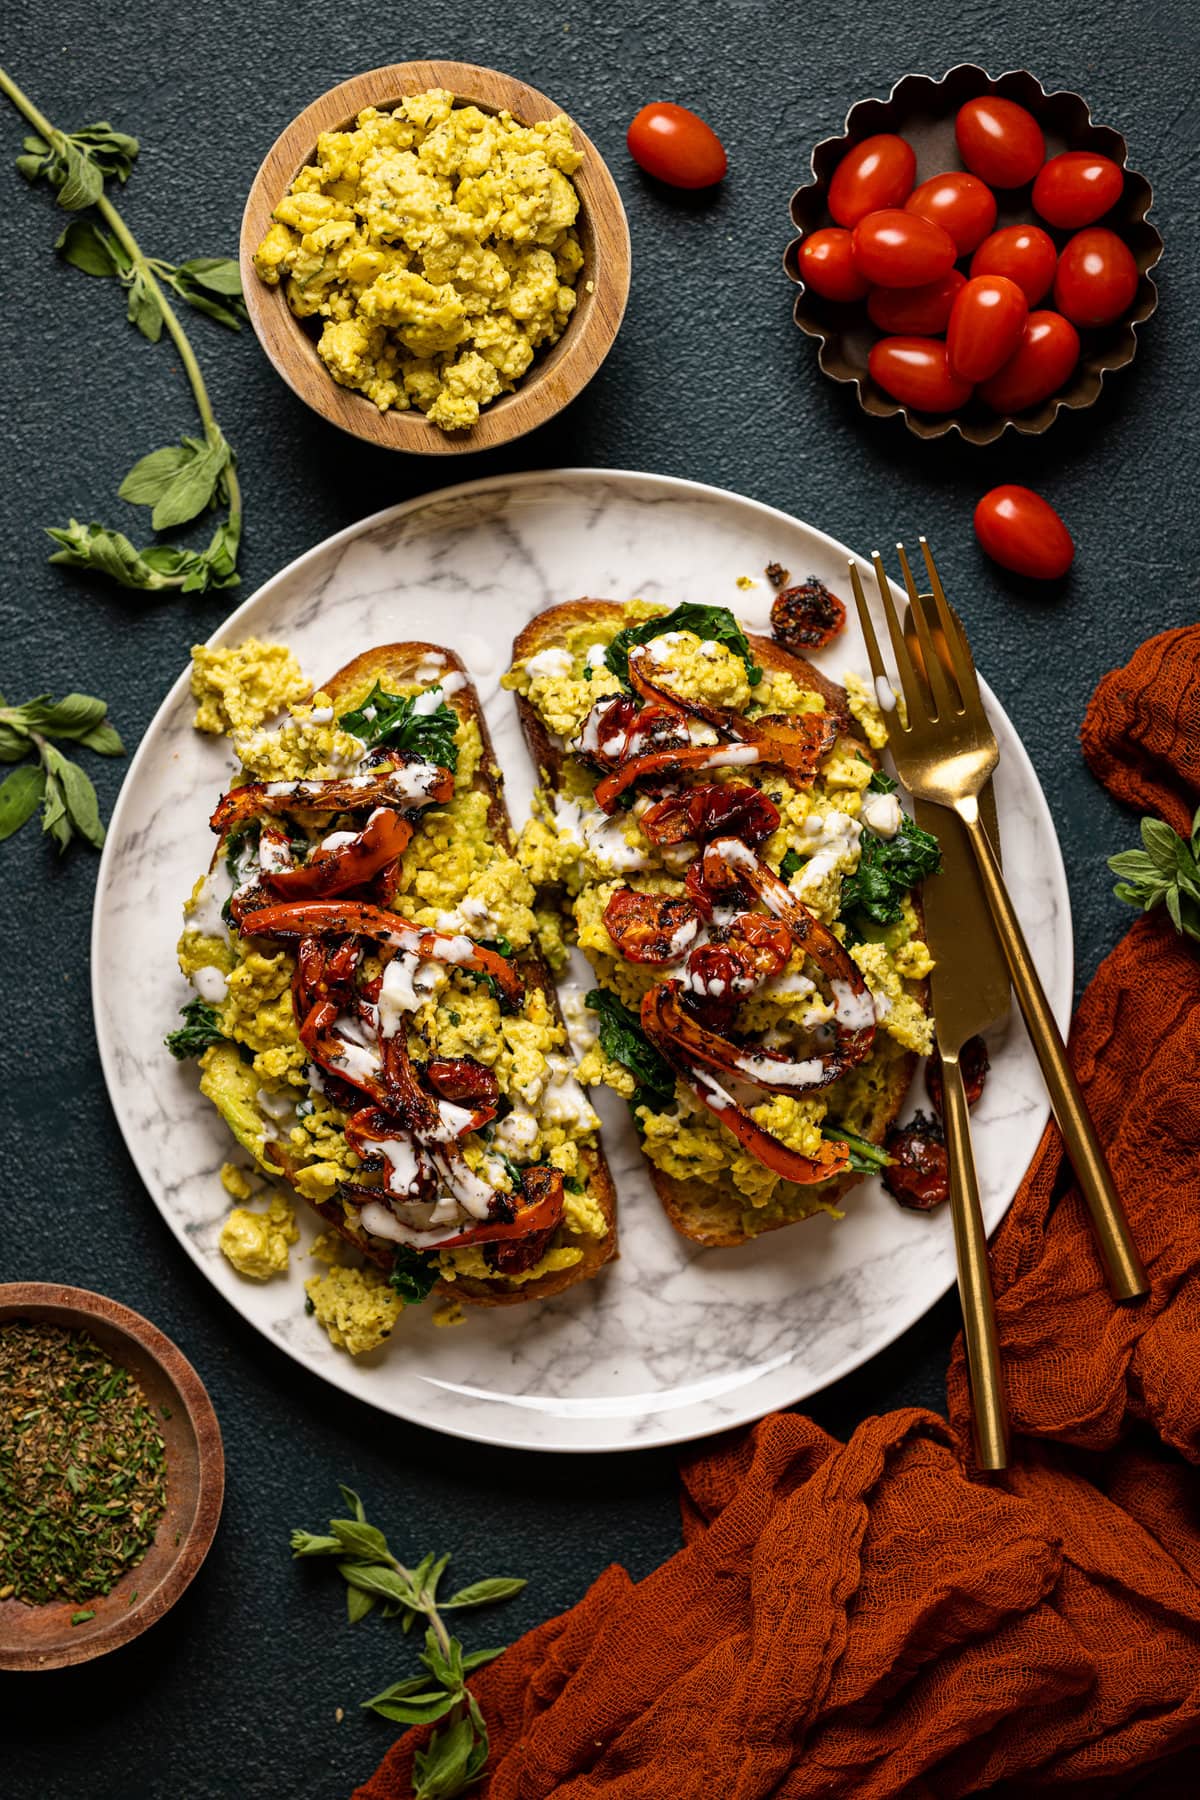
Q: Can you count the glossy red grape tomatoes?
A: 14